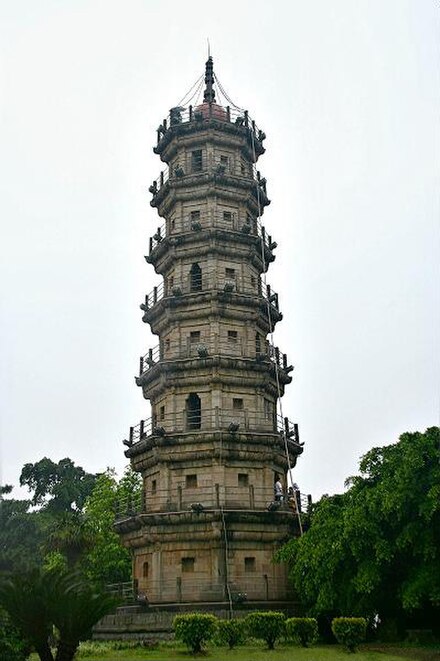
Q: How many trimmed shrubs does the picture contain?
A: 5